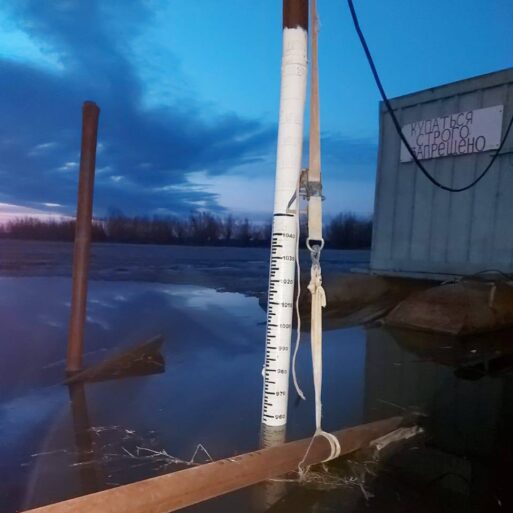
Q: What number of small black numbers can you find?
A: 9